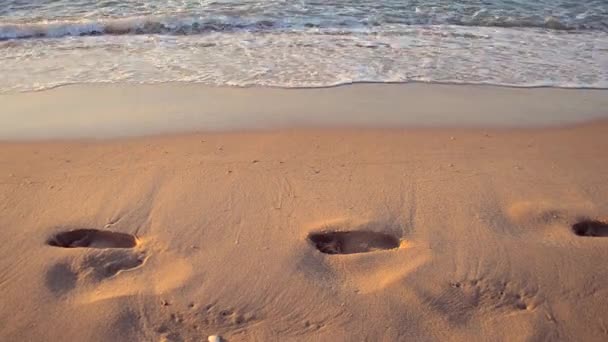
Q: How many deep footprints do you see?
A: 3